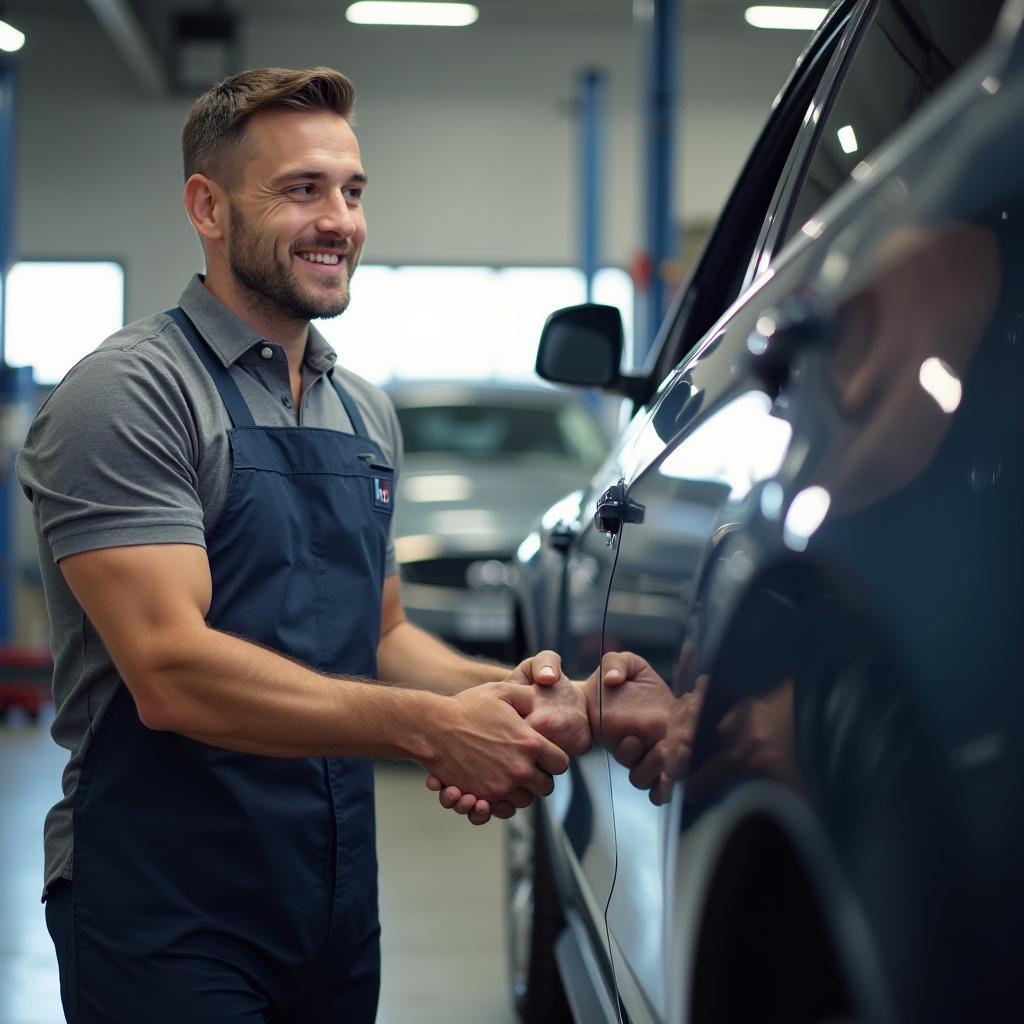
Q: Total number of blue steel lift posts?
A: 3